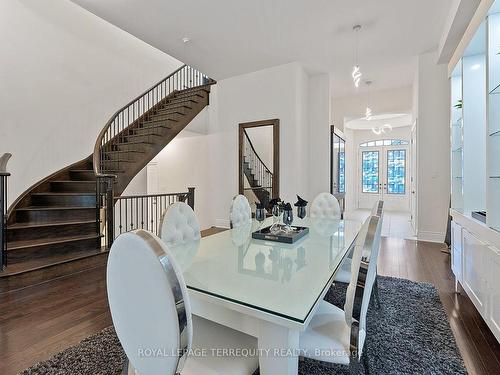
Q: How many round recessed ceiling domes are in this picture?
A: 1